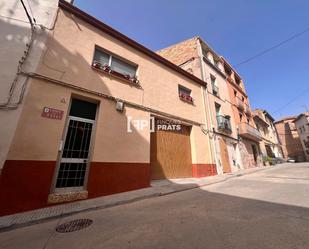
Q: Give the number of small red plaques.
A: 1